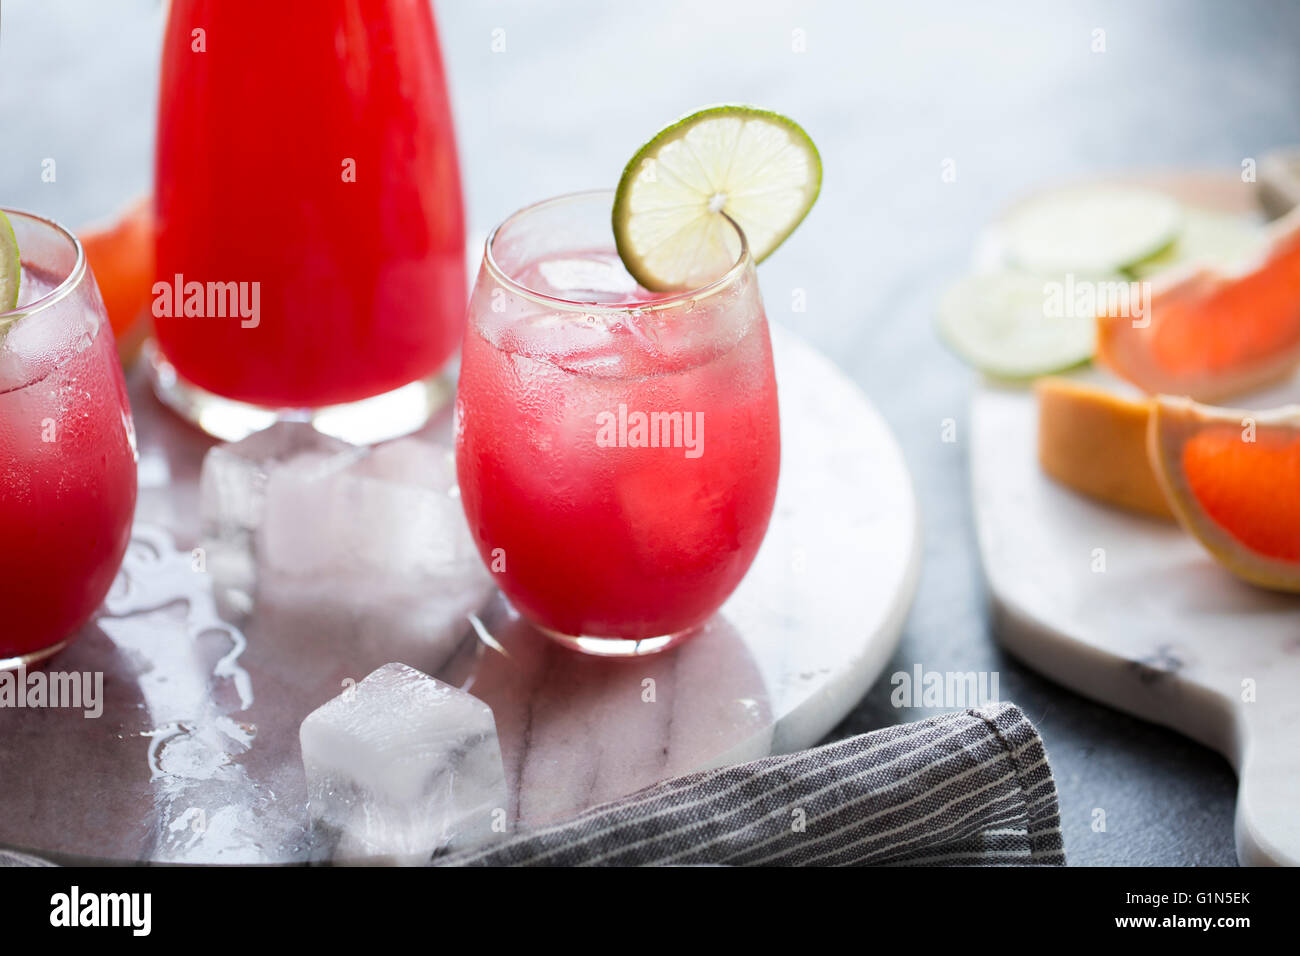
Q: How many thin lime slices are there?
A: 5